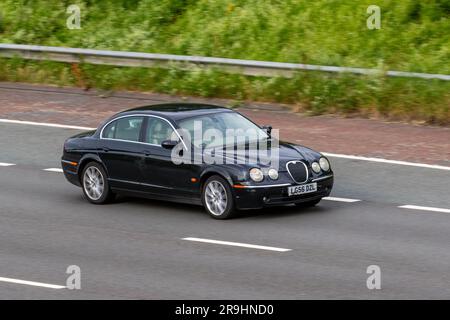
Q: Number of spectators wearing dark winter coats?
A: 0